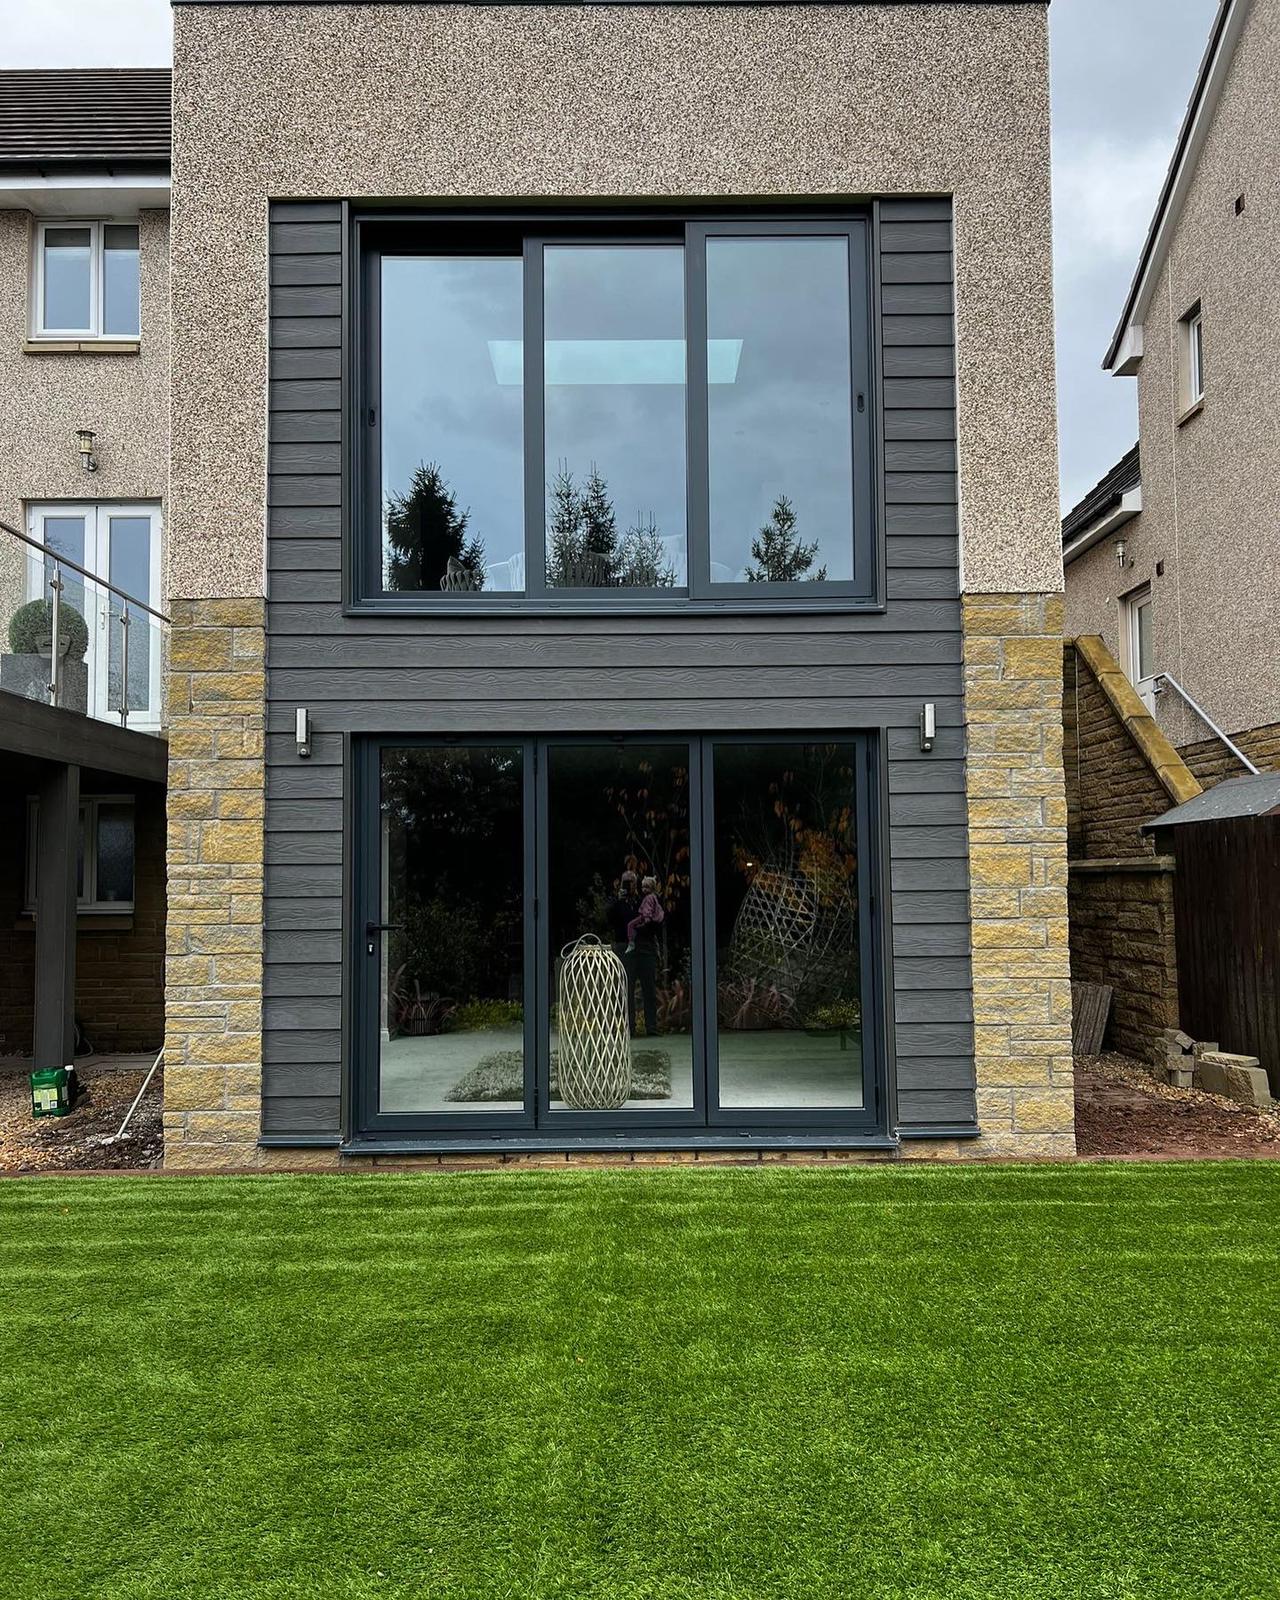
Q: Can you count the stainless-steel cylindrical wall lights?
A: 2